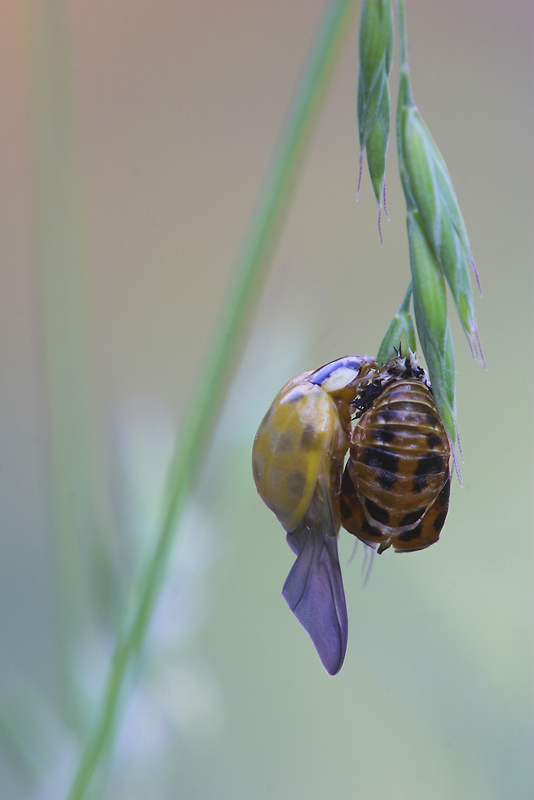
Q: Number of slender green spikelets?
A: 4